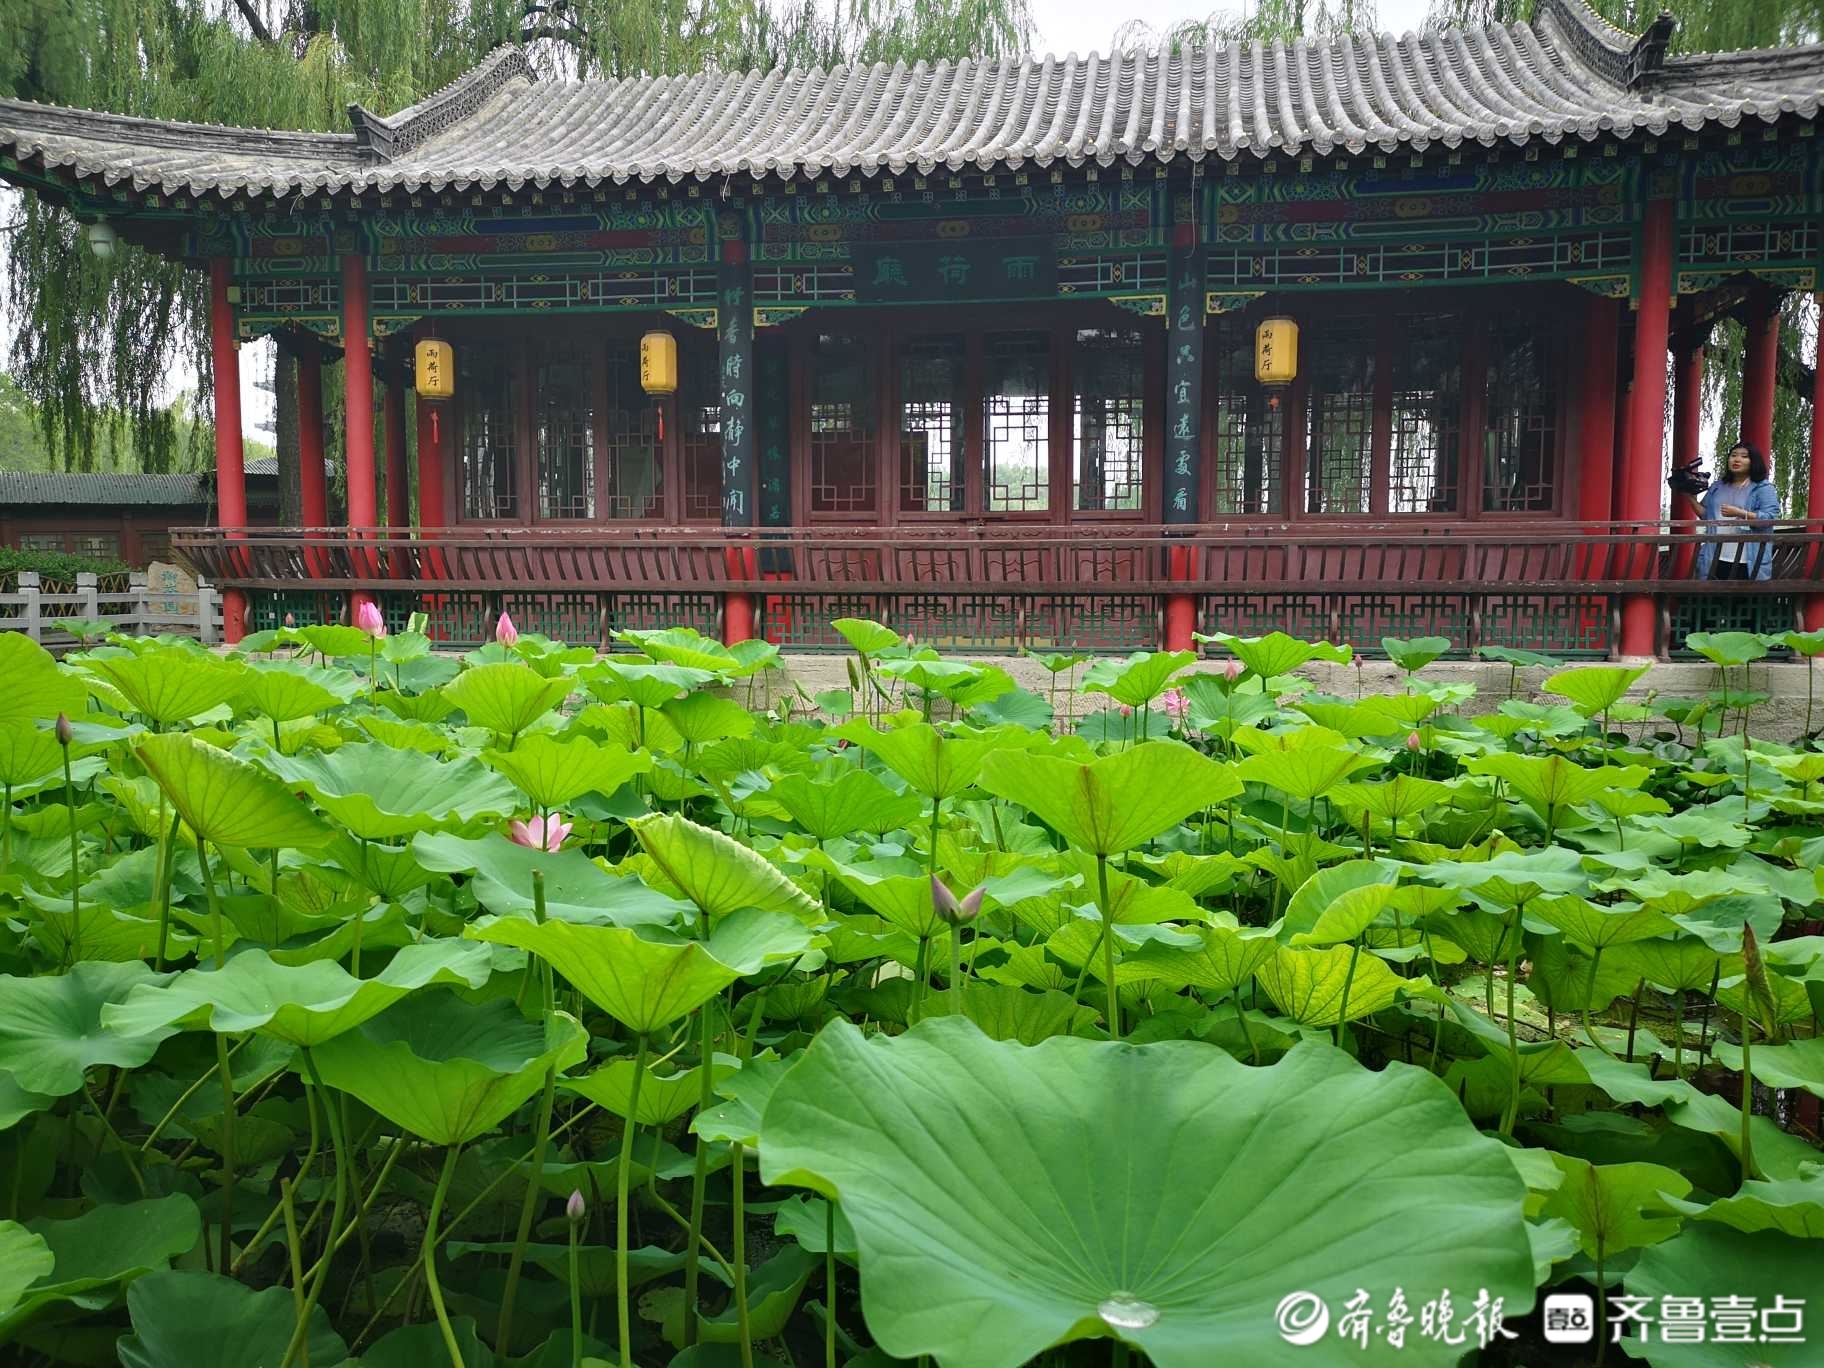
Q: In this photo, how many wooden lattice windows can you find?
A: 12